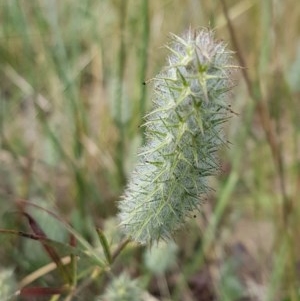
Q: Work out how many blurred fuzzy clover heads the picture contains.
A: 3